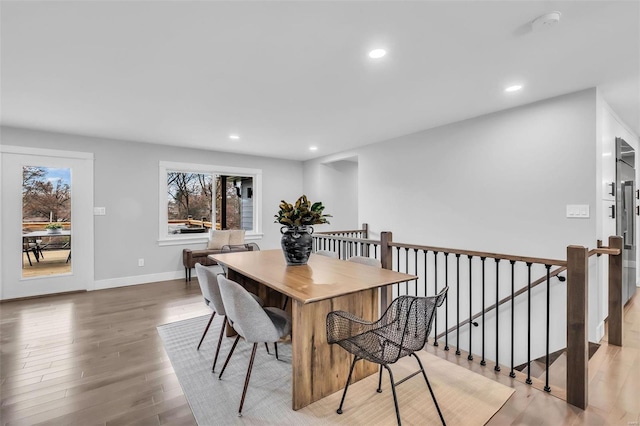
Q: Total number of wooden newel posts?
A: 4